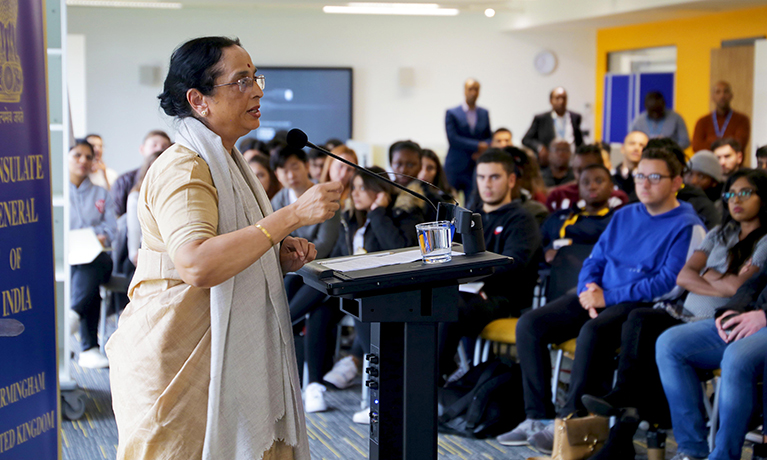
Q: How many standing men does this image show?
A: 4